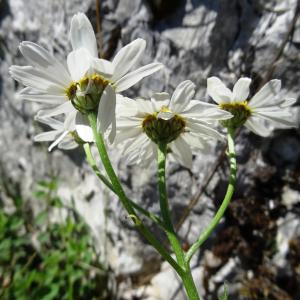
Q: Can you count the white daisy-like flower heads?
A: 4